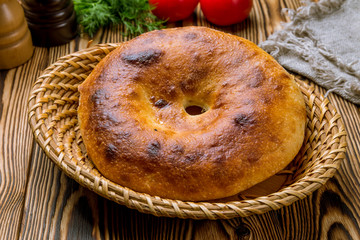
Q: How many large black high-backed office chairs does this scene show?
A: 0